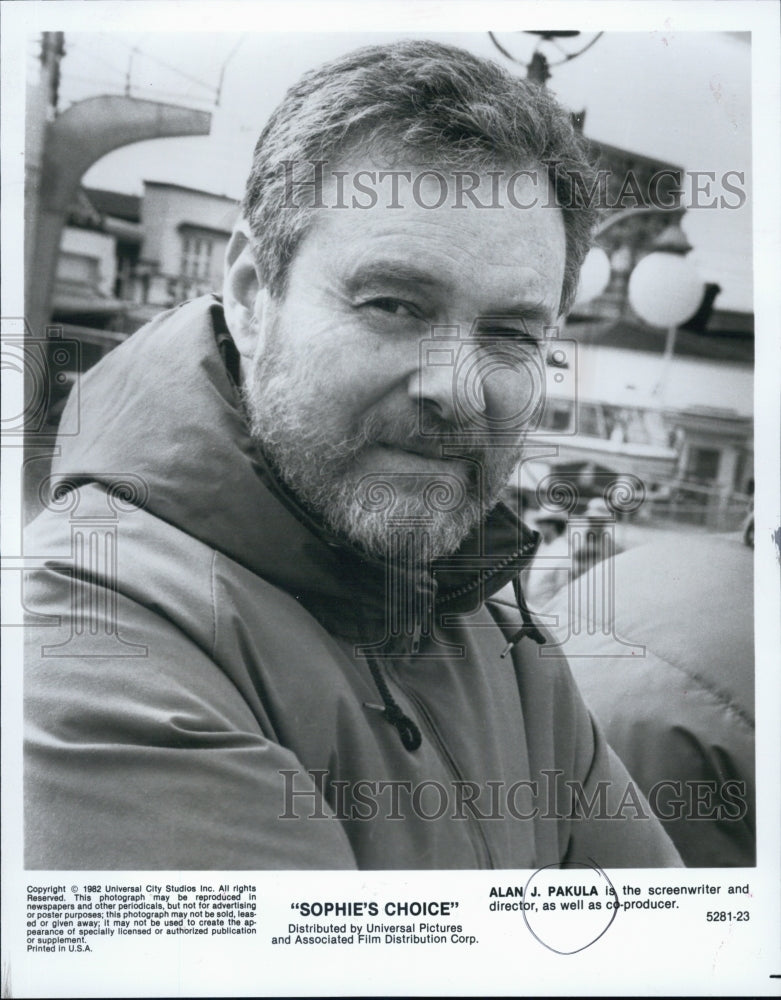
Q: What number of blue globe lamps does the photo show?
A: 0